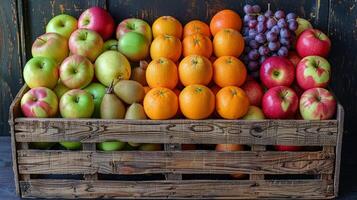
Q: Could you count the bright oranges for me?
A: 12